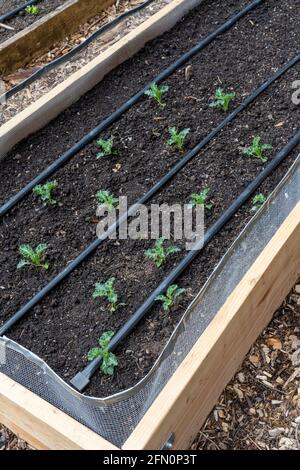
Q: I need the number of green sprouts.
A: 15